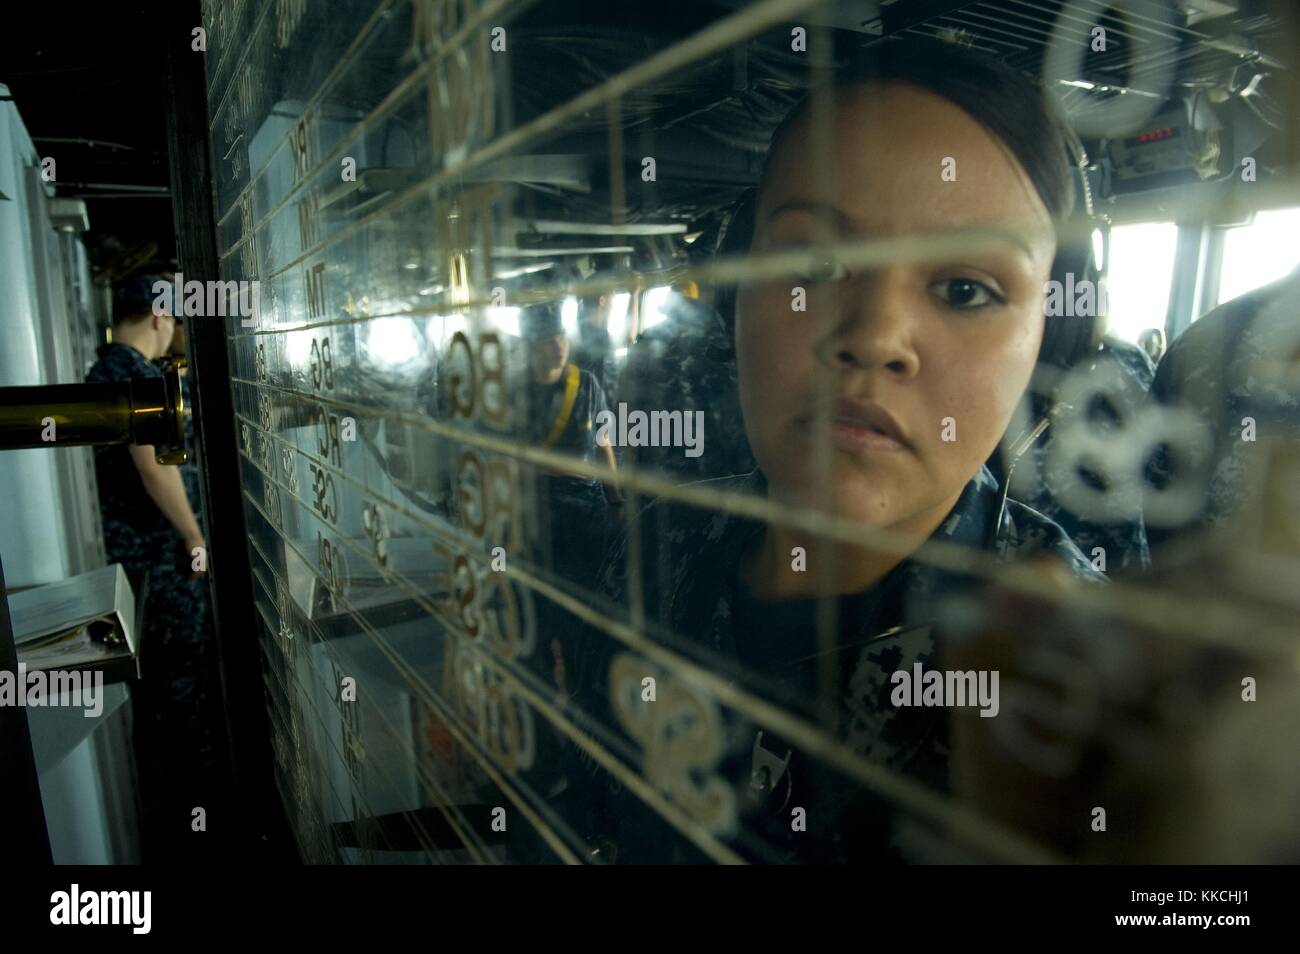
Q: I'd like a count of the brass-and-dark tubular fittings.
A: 1